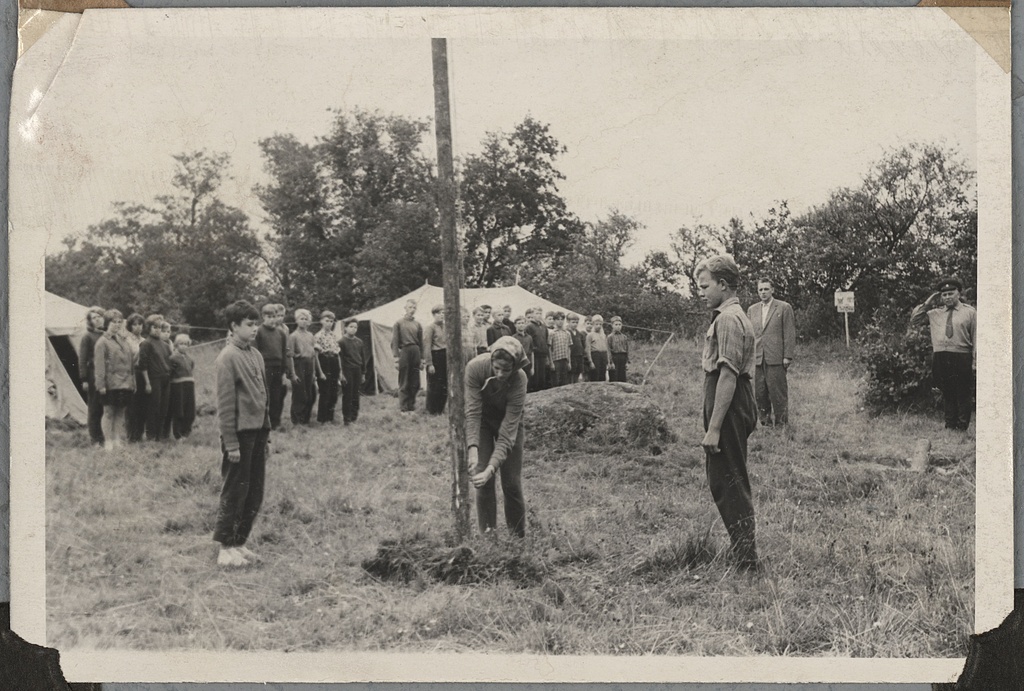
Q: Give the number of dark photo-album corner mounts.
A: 2